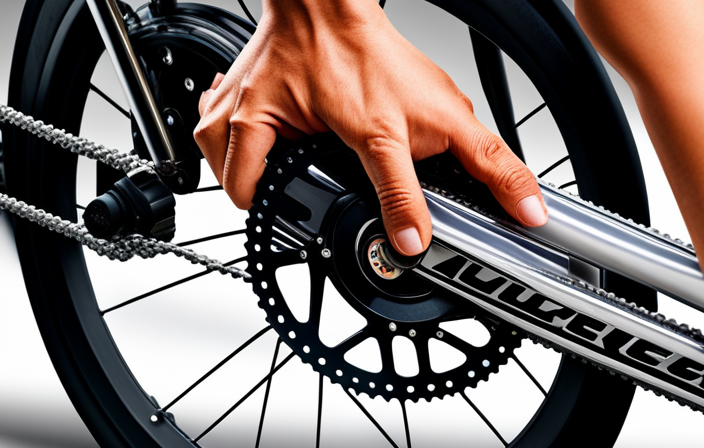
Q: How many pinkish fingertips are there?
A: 2